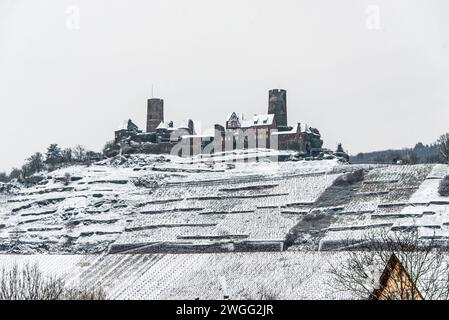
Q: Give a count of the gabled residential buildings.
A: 1